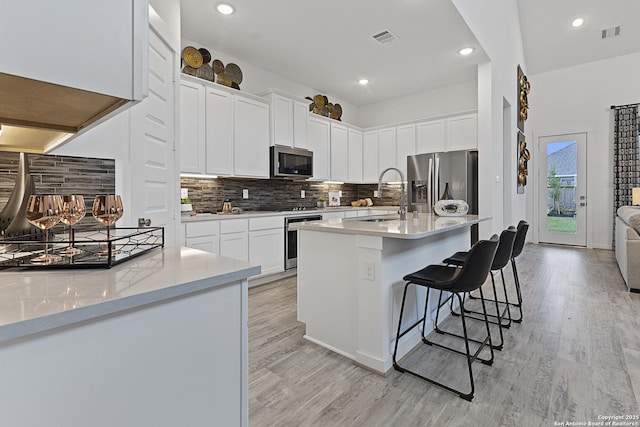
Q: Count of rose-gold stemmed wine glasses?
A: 3